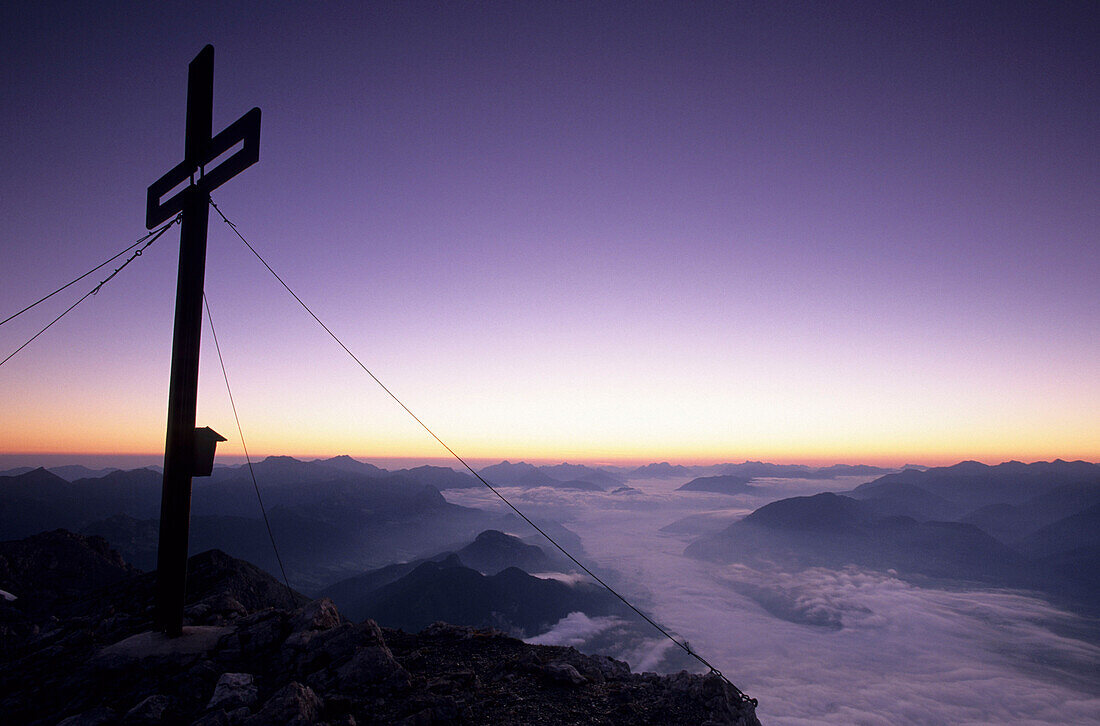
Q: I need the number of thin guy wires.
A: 4